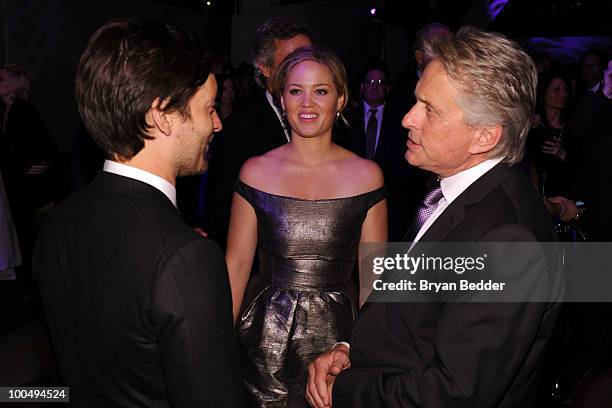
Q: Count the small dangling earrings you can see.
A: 2